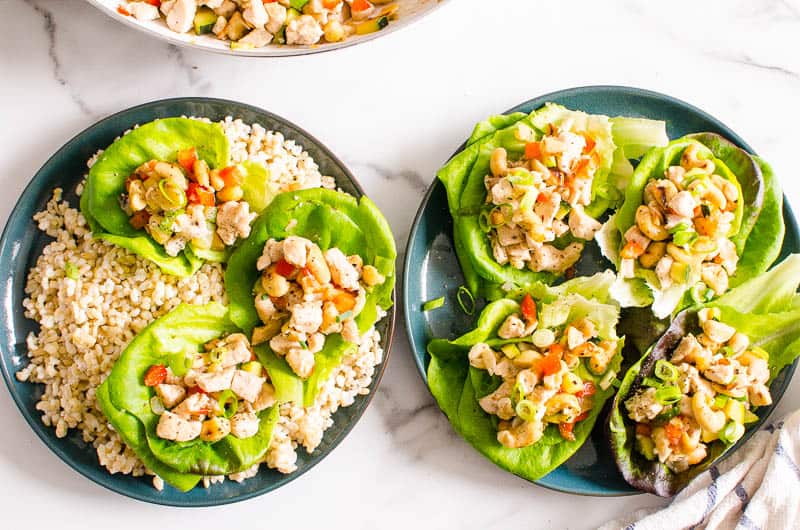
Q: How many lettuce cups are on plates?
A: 7